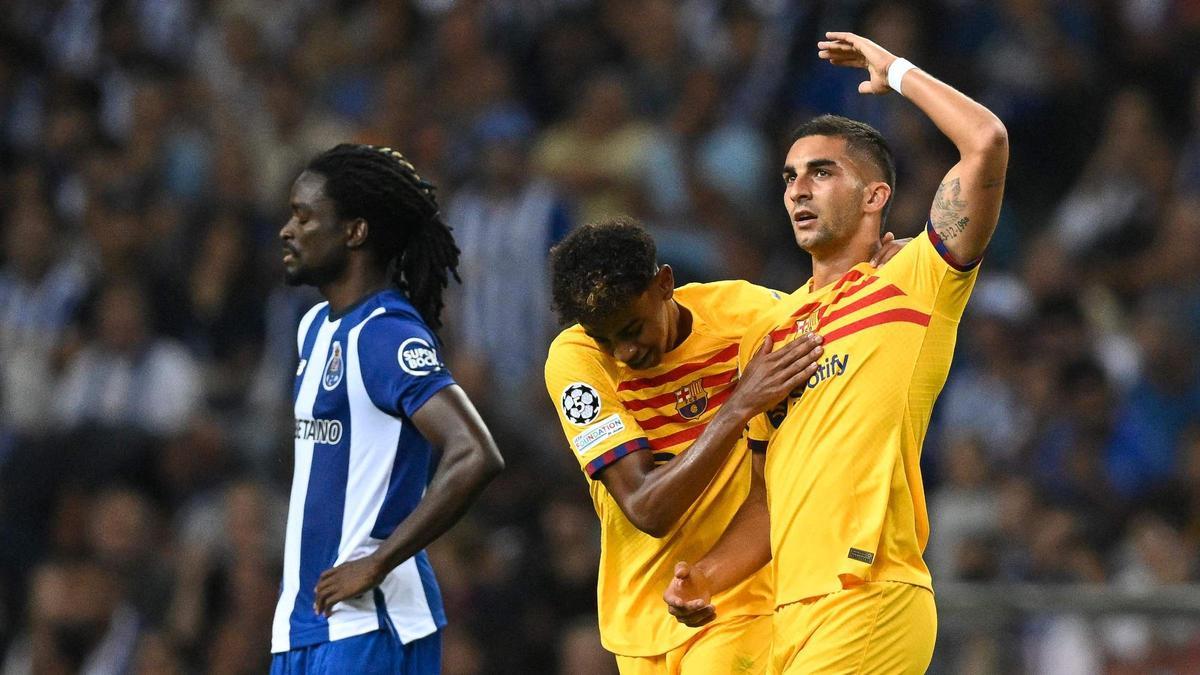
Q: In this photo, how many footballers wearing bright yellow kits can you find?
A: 2